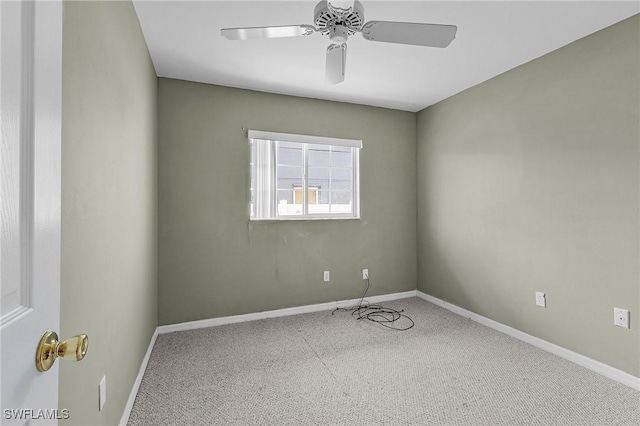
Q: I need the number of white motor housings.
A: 1